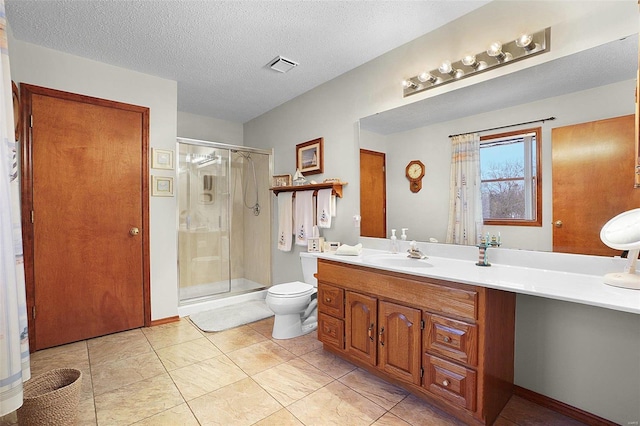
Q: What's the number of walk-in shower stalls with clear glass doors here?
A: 1